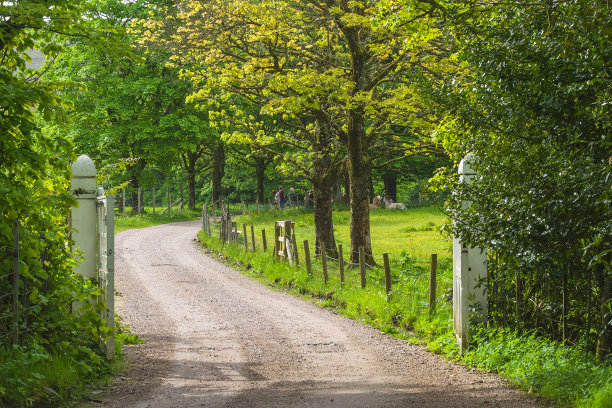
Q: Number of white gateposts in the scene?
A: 2